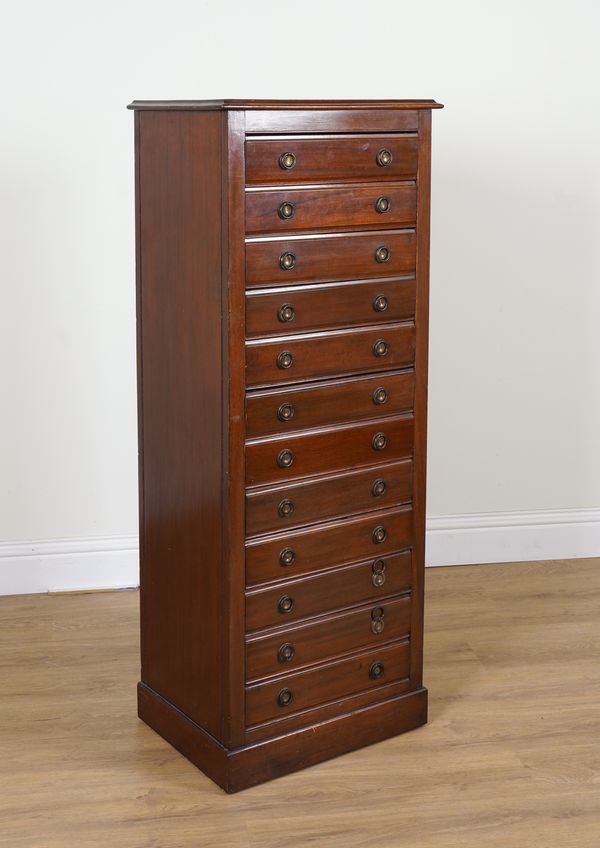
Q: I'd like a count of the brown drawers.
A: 12